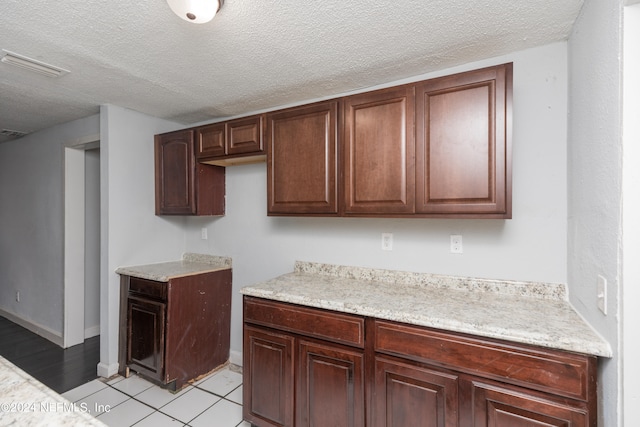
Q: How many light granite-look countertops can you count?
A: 3